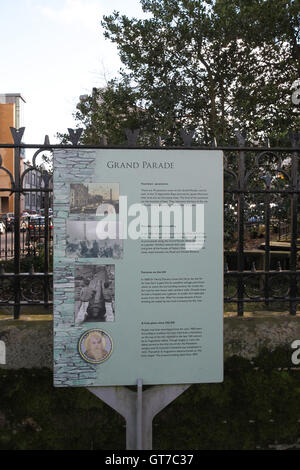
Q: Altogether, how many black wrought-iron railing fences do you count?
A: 1